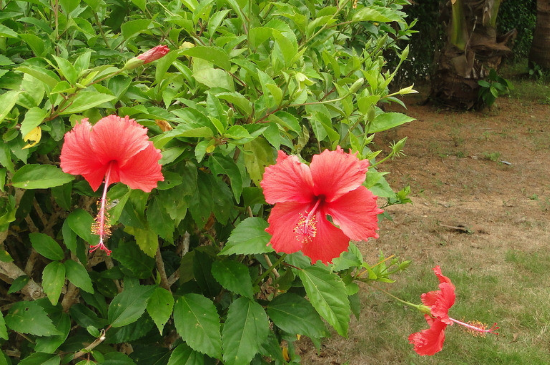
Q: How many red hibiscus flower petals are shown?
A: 15